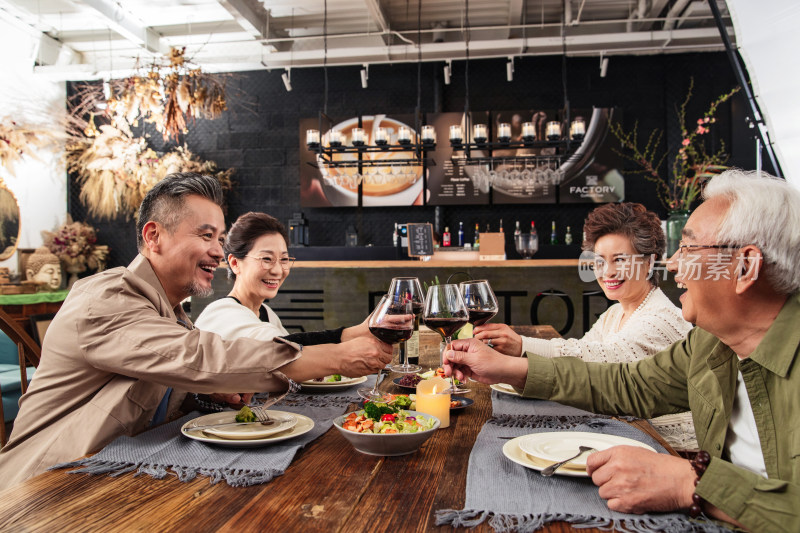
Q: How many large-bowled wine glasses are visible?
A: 4